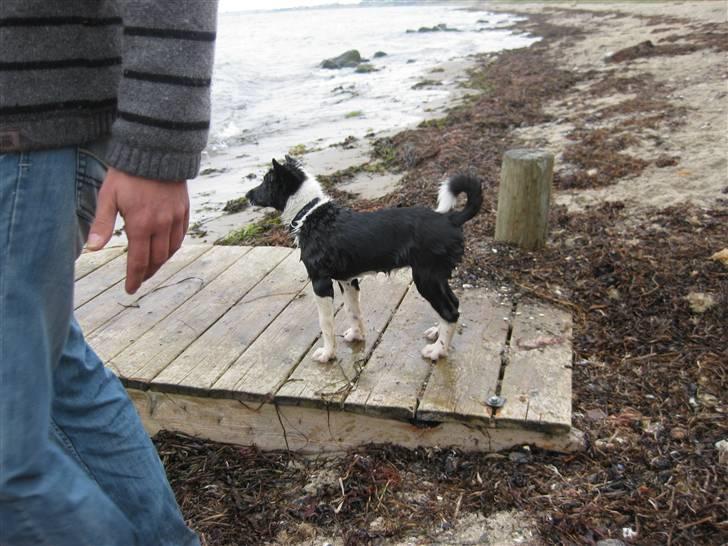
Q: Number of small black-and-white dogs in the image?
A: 1